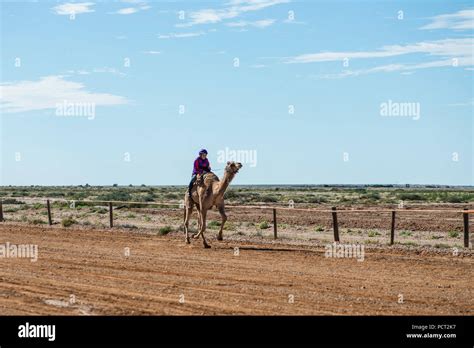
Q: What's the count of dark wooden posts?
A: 7